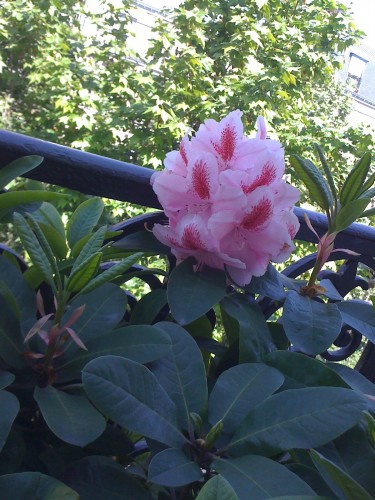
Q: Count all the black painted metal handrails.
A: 1